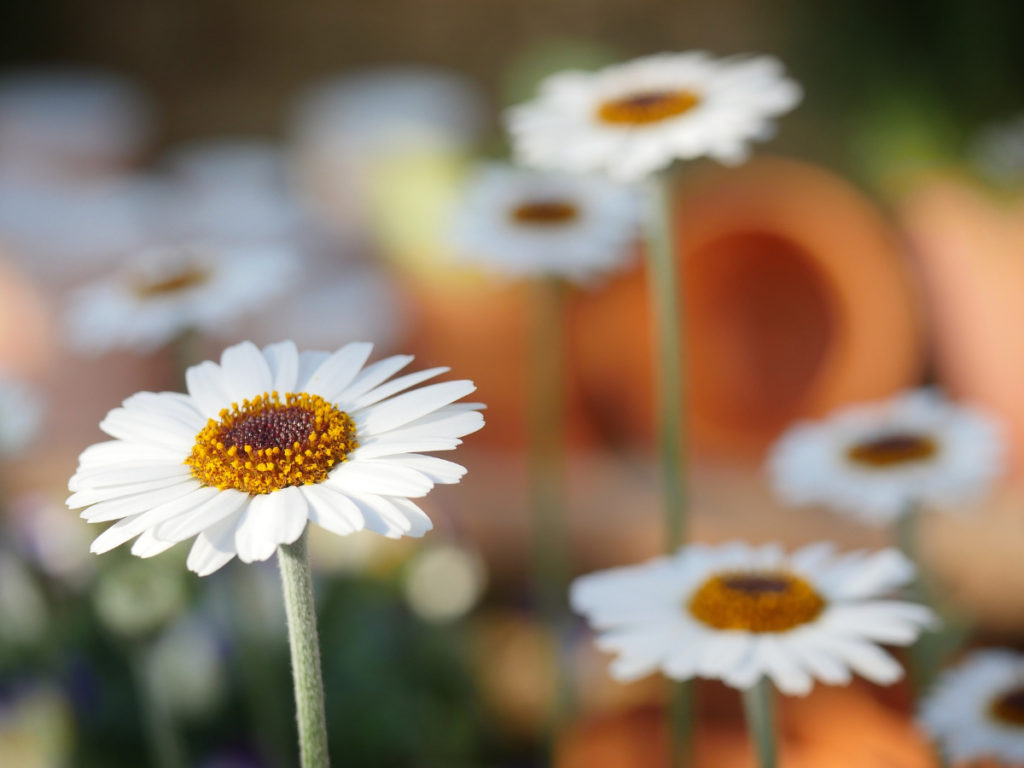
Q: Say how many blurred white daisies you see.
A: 6